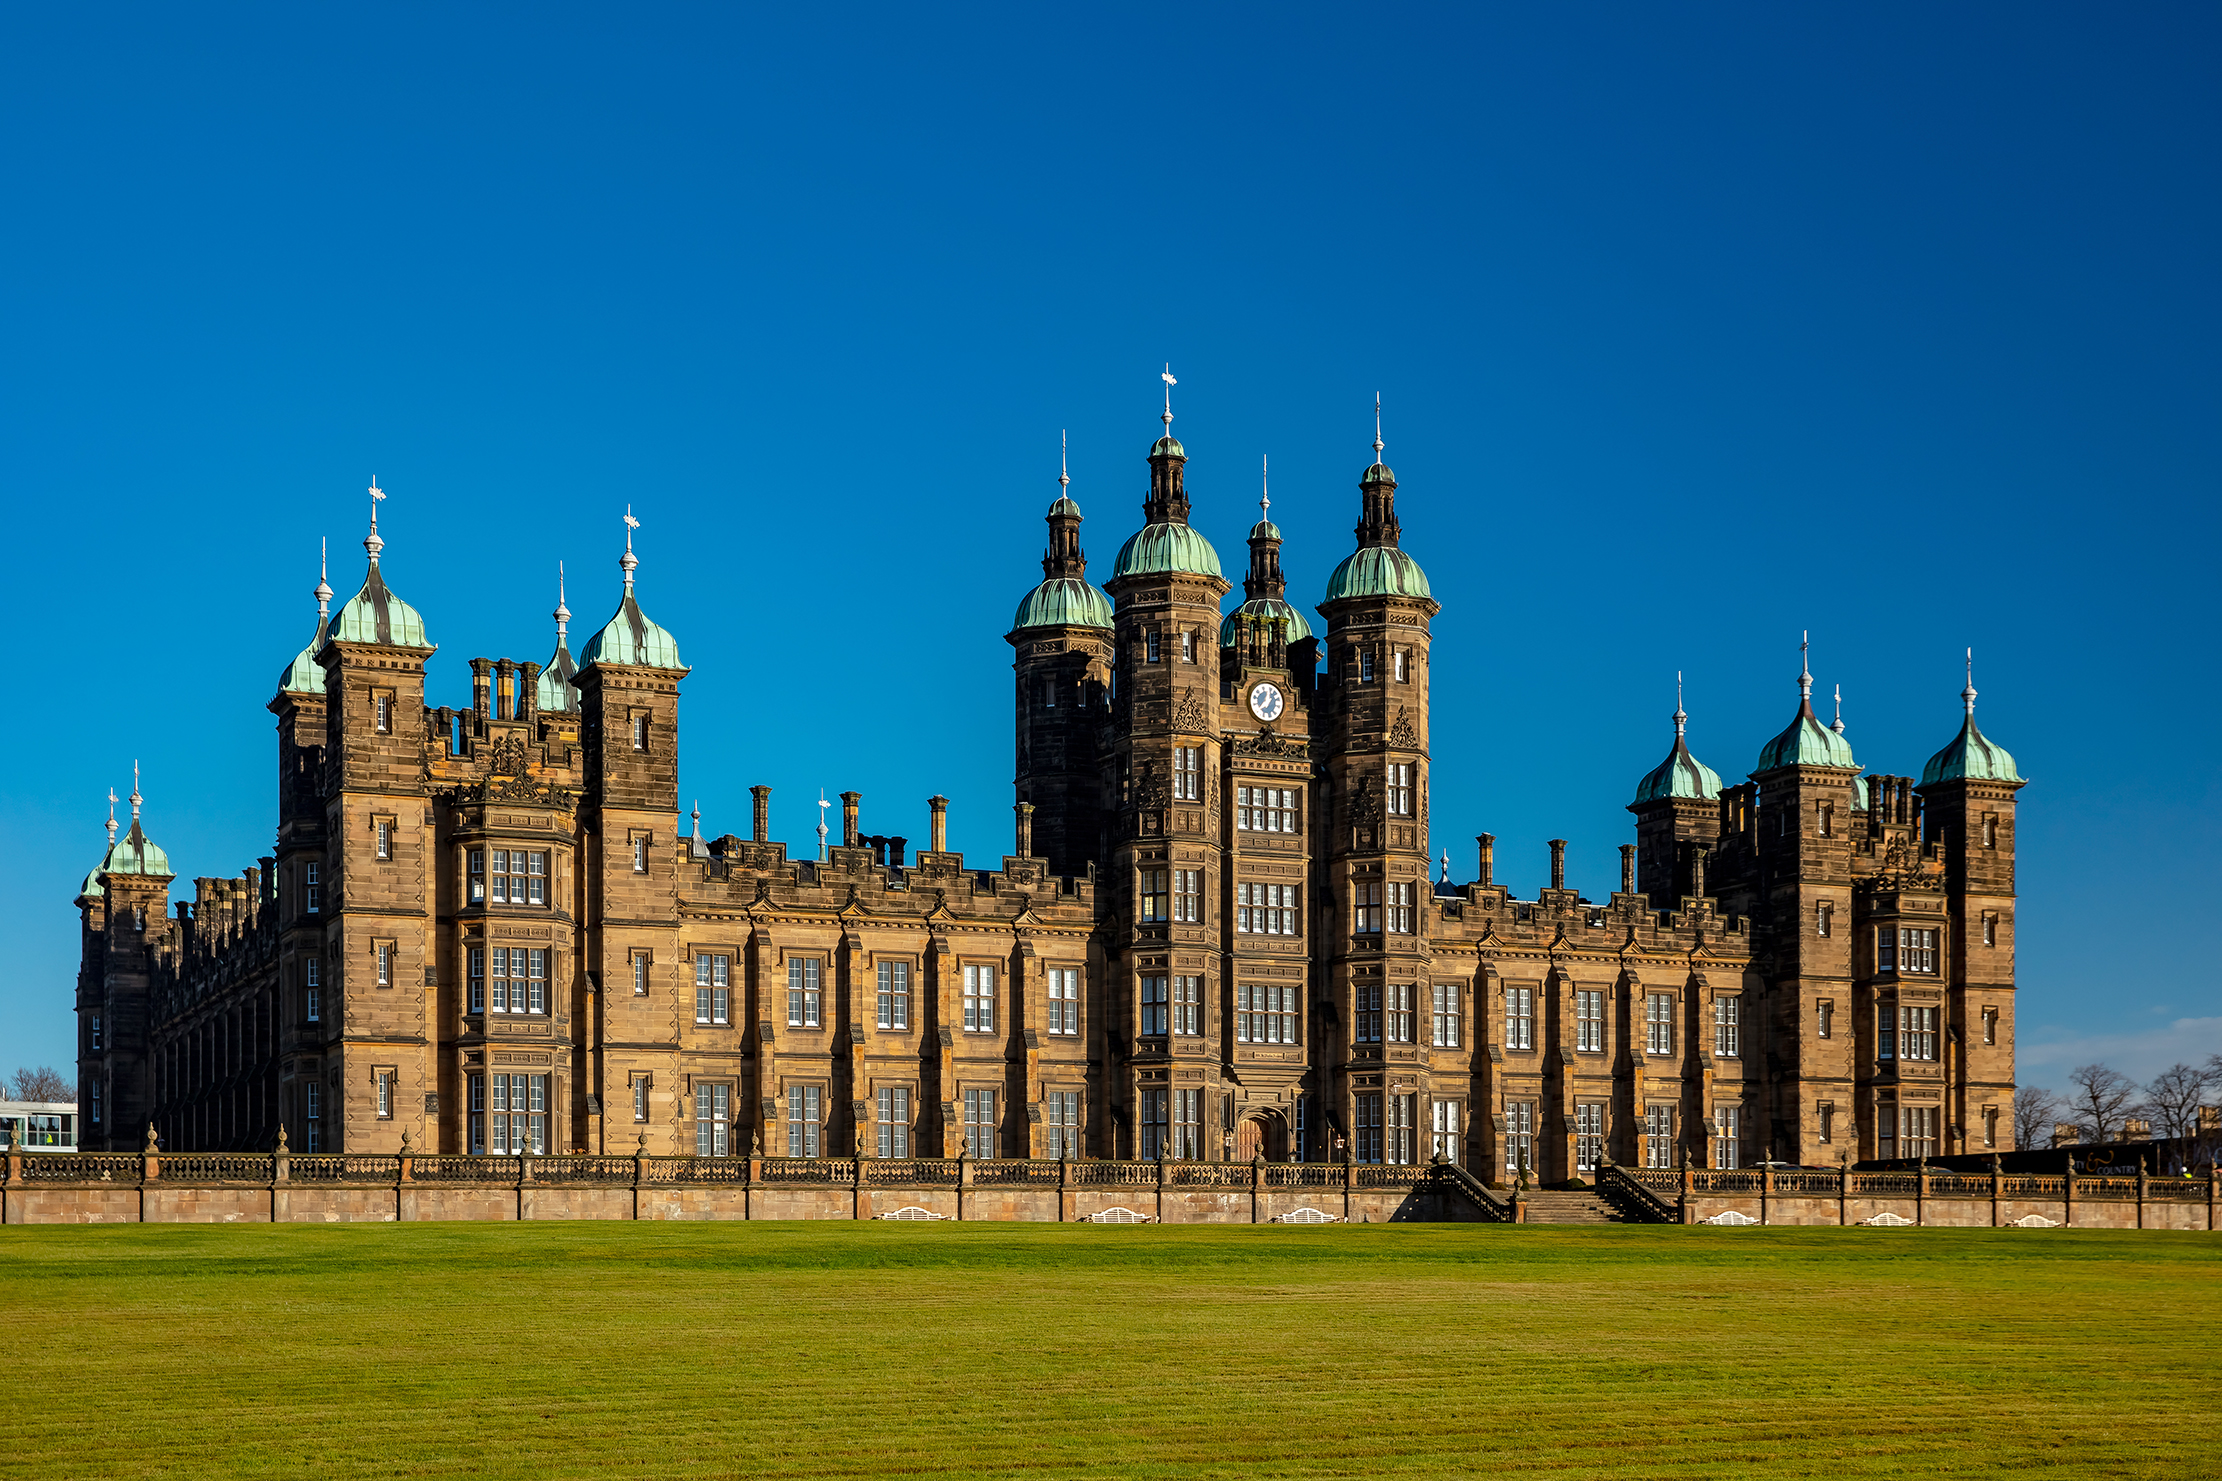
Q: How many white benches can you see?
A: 6